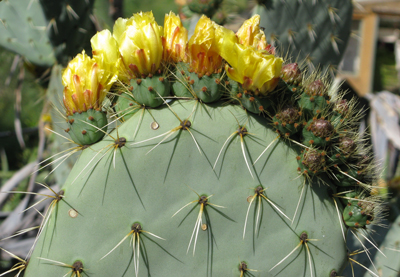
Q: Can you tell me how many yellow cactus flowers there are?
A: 7